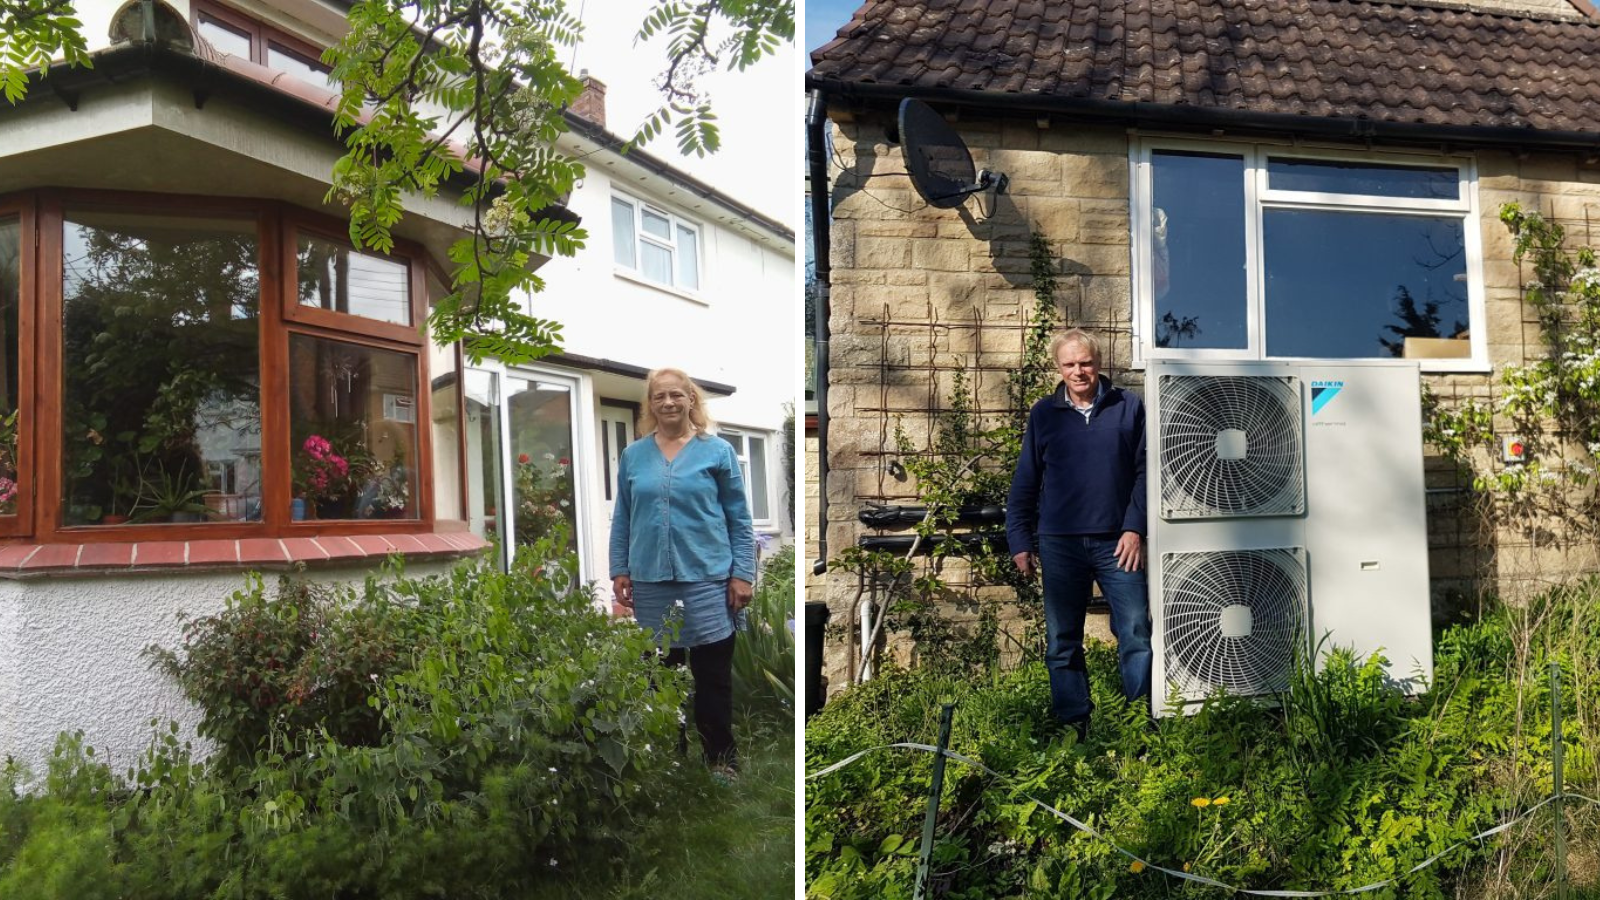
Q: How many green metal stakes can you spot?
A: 2